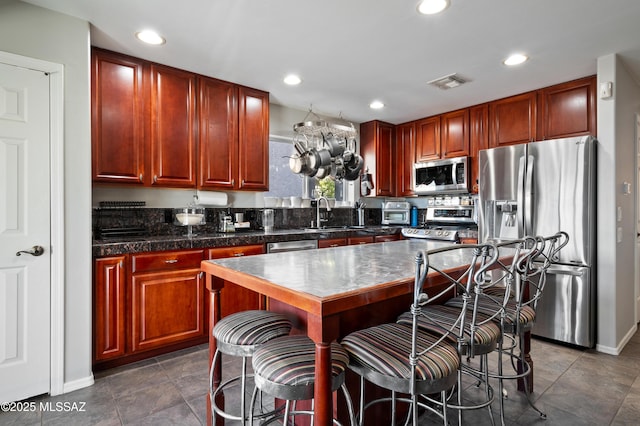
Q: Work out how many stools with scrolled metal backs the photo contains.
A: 3